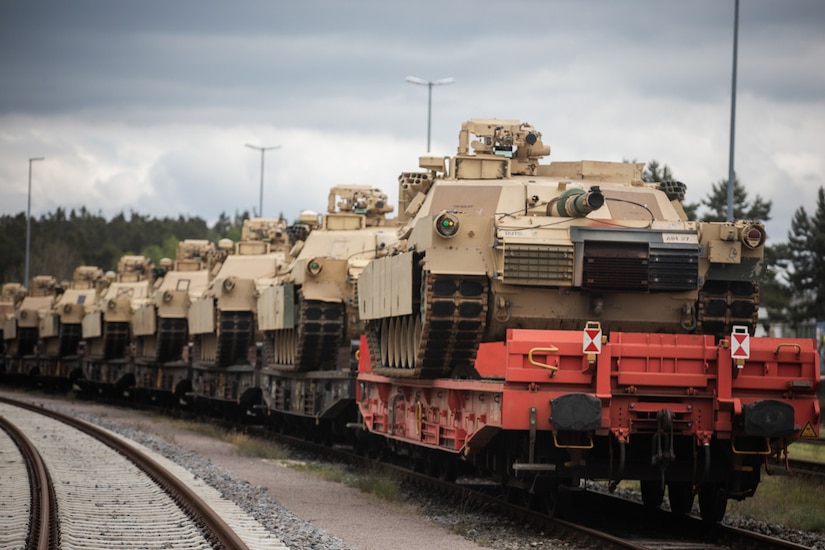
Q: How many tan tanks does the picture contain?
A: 8